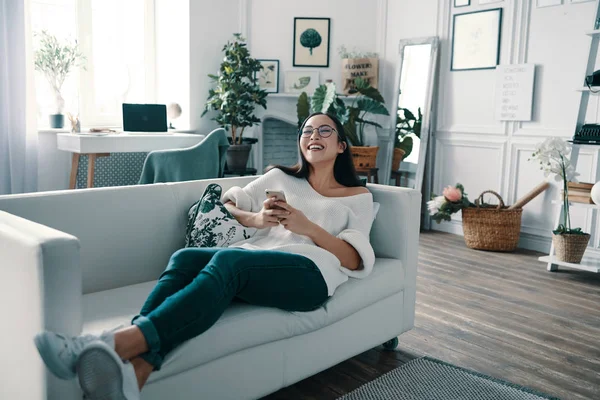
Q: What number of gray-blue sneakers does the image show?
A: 2